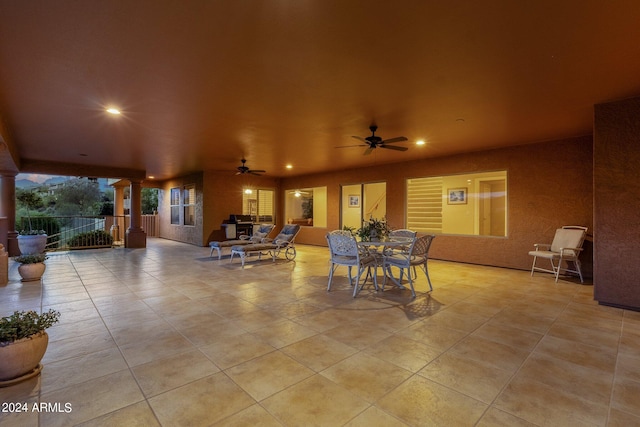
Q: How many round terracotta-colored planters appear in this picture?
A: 2